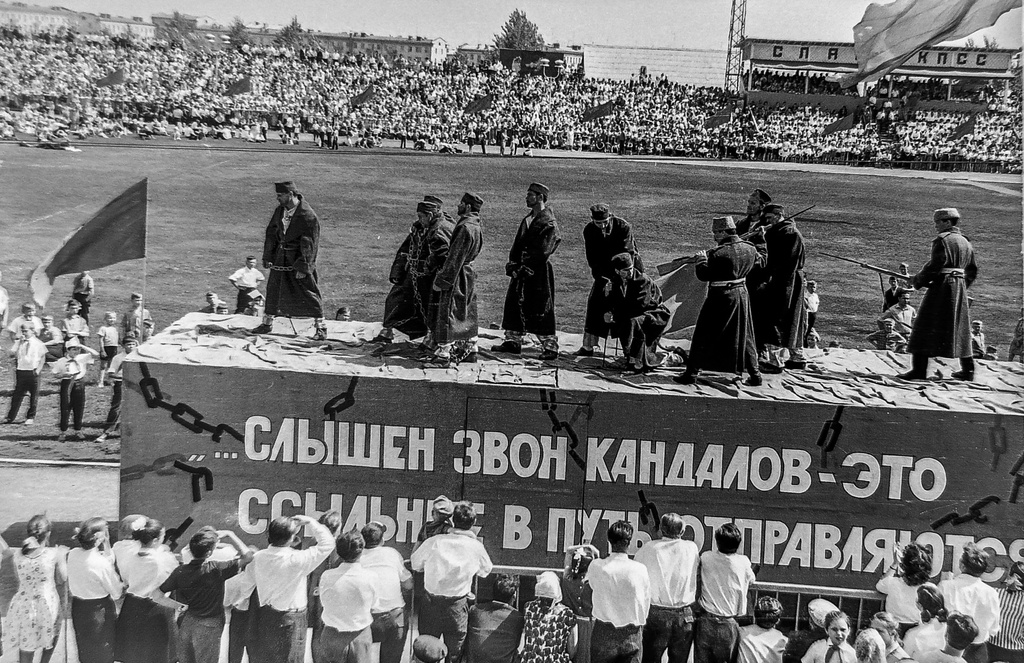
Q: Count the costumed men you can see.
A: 11